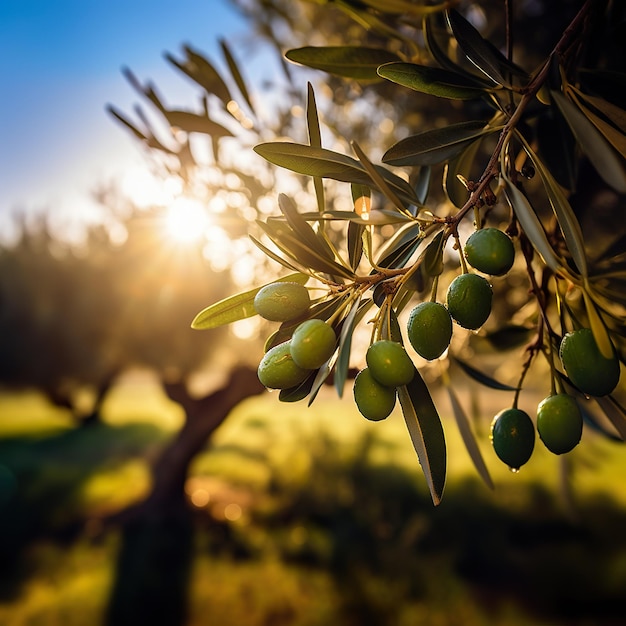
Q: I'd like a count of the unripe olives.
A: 11